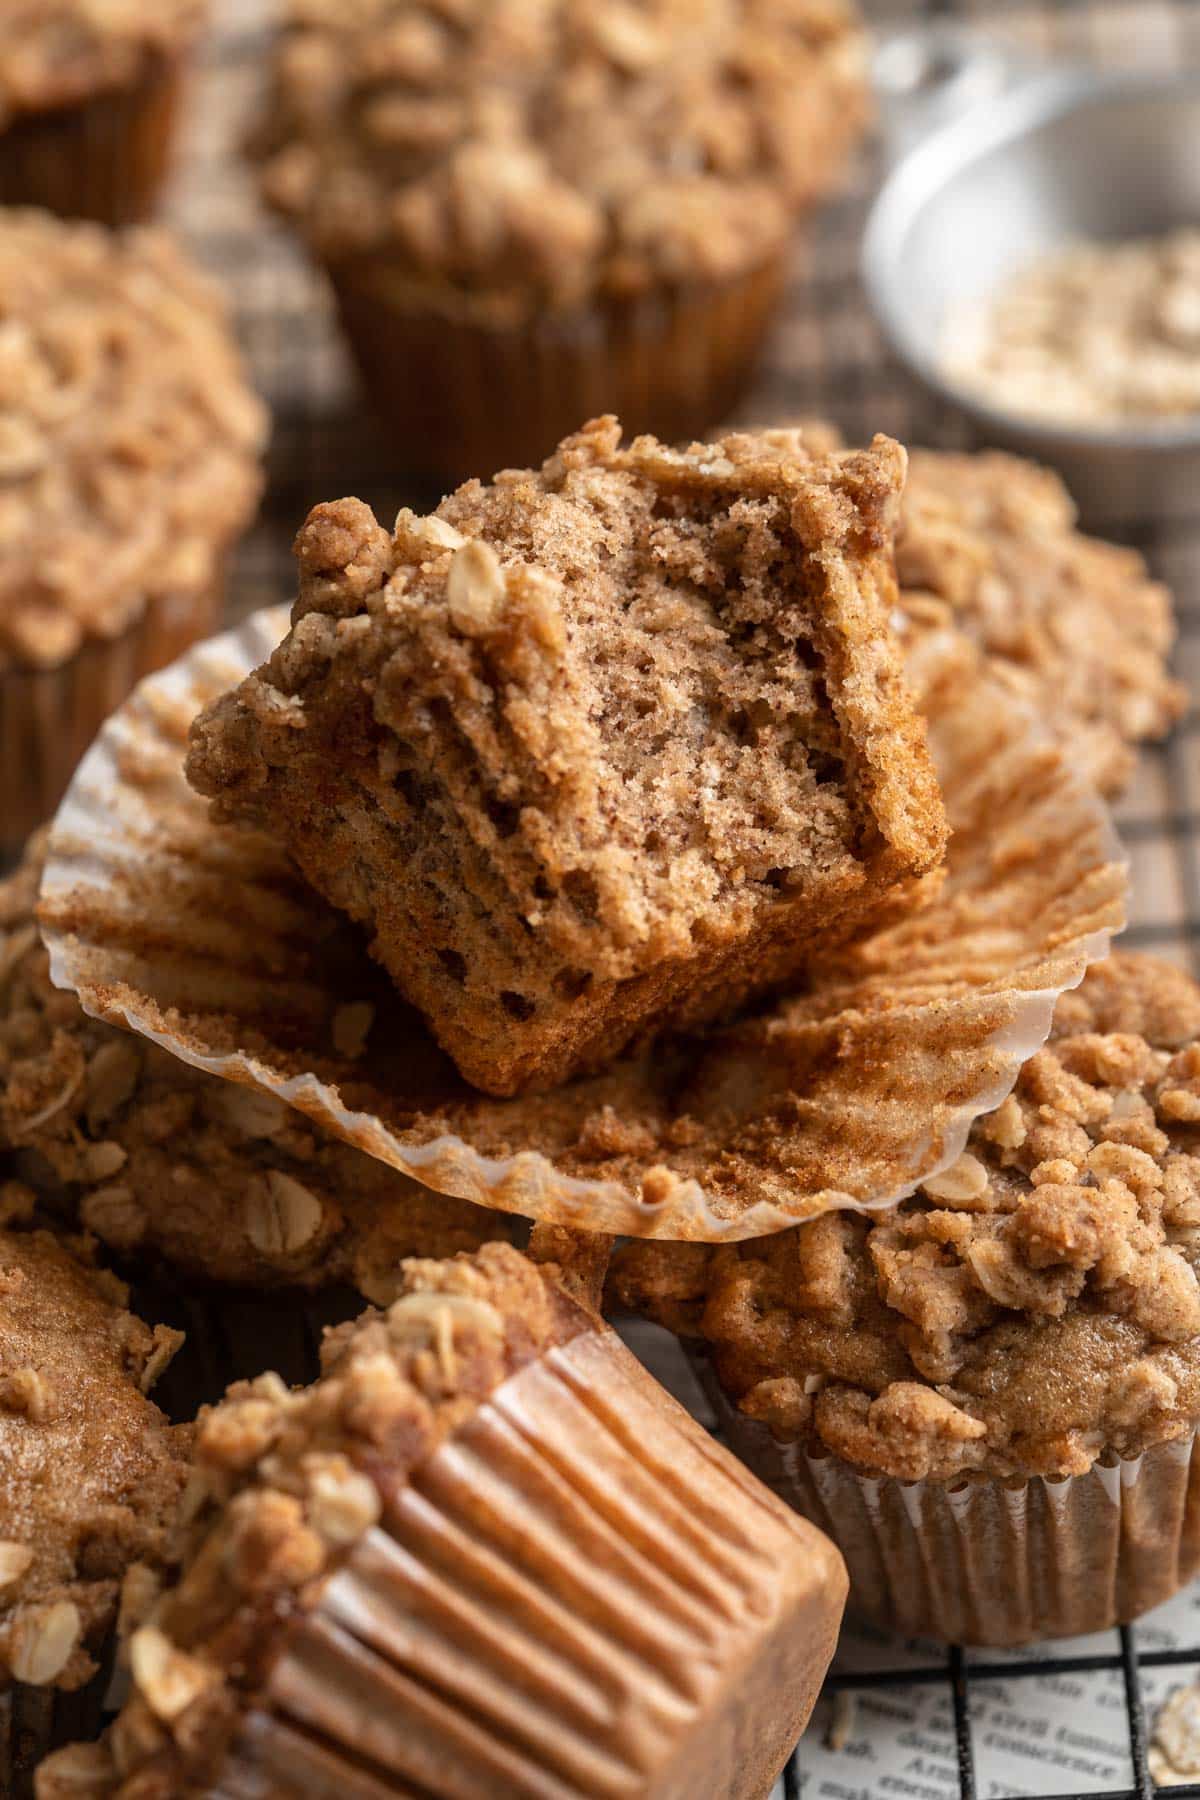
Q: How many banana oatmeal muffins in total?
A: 9